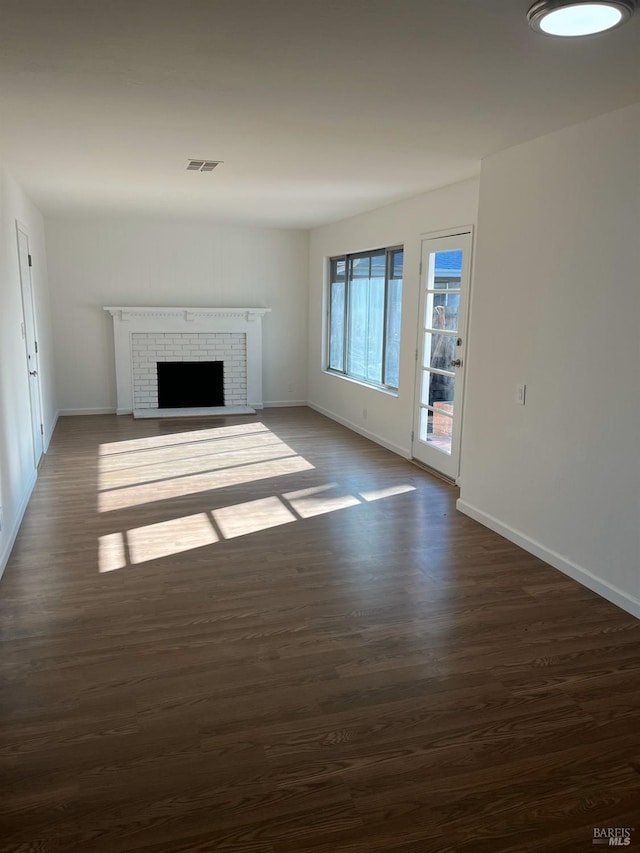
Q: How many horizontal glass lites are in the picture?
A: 5